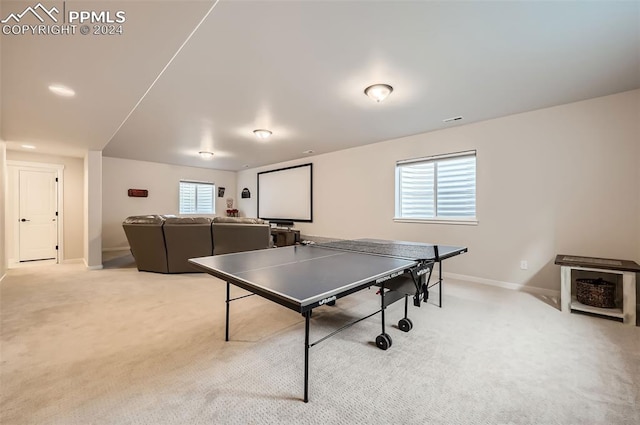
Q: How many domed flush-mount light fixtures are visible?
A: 3